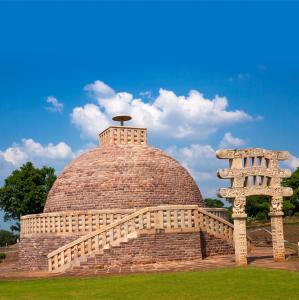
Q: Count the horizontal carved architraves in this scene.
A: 3